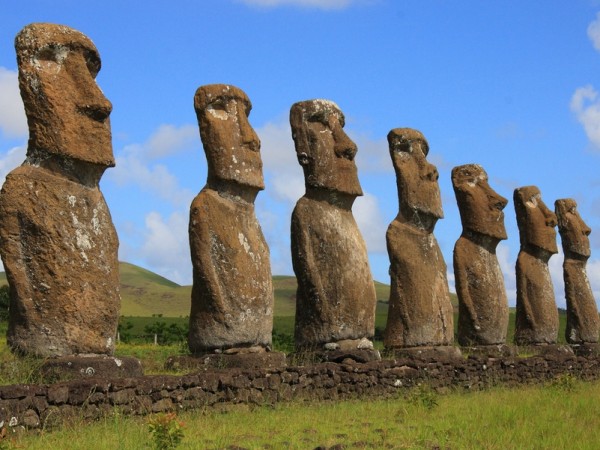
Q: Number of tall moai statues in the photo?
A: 7